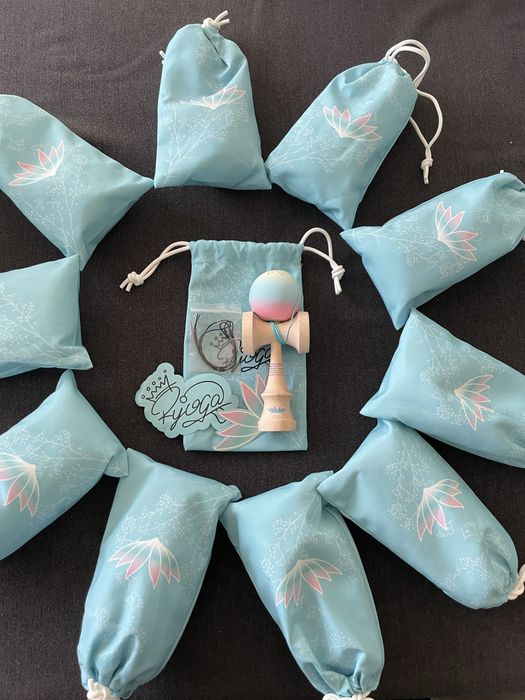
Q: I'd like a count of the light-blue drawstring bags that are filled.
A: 10